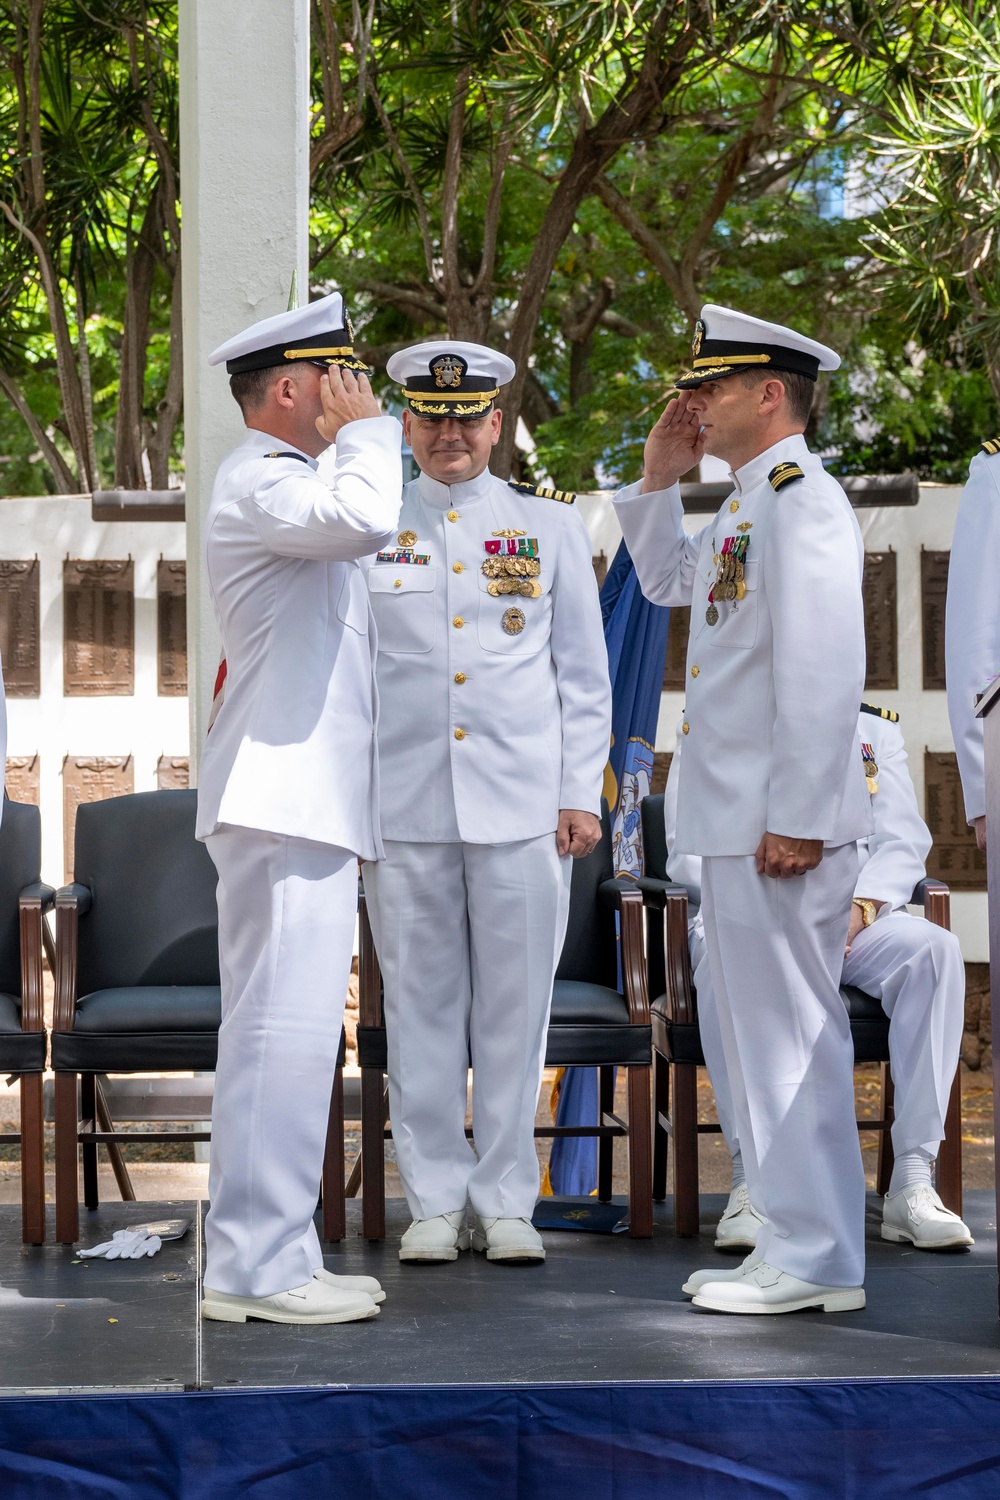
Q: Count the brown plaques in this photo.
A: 12